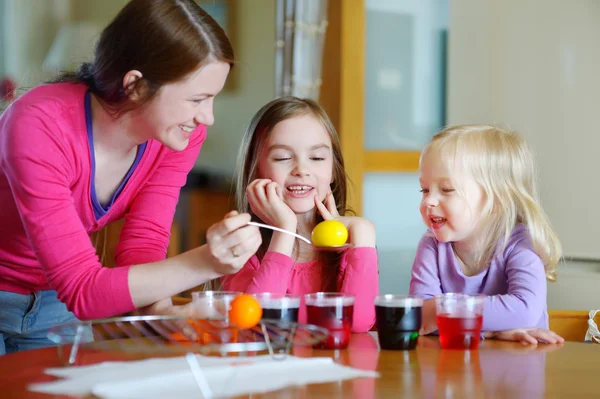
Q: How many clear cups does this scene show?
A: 5